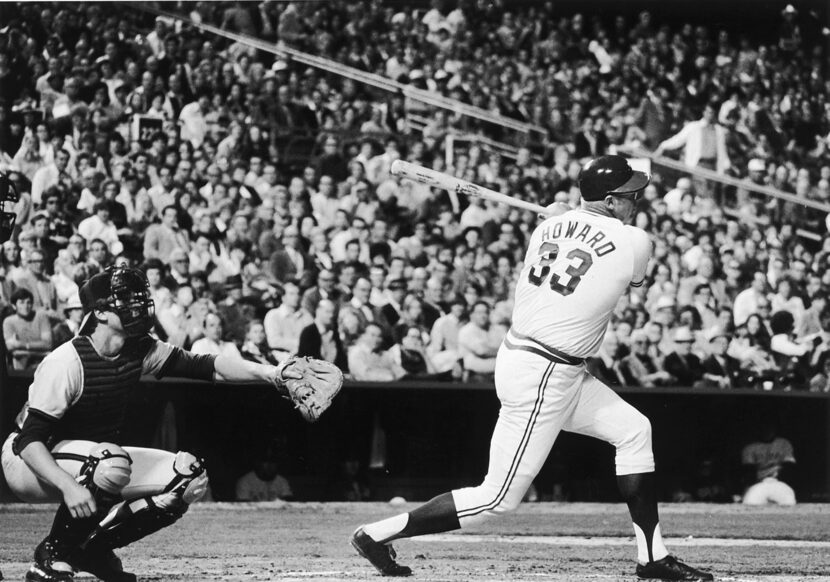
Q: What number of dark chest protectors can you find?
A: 1